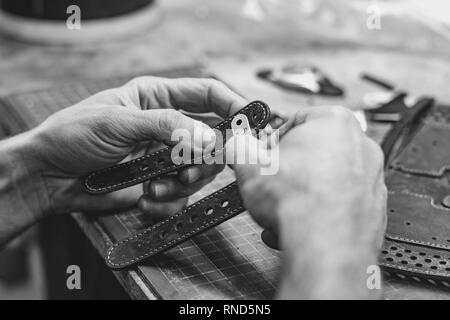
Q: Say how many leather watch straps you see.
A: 2